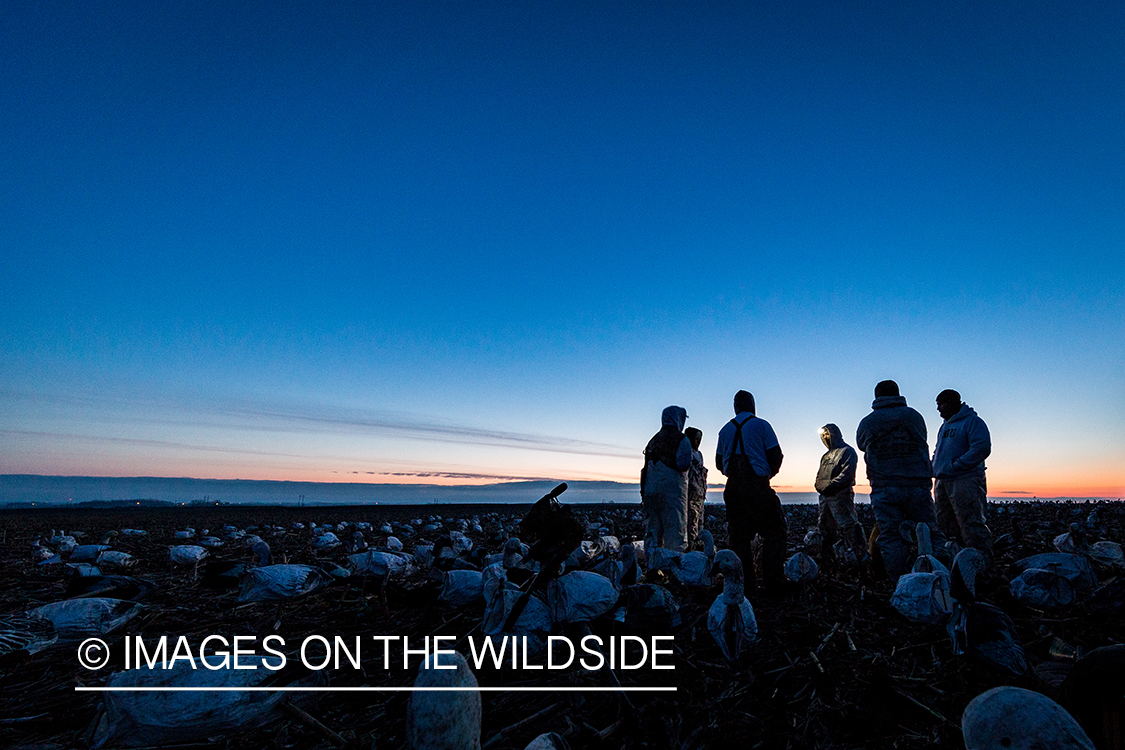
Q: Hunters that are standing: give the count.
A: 6